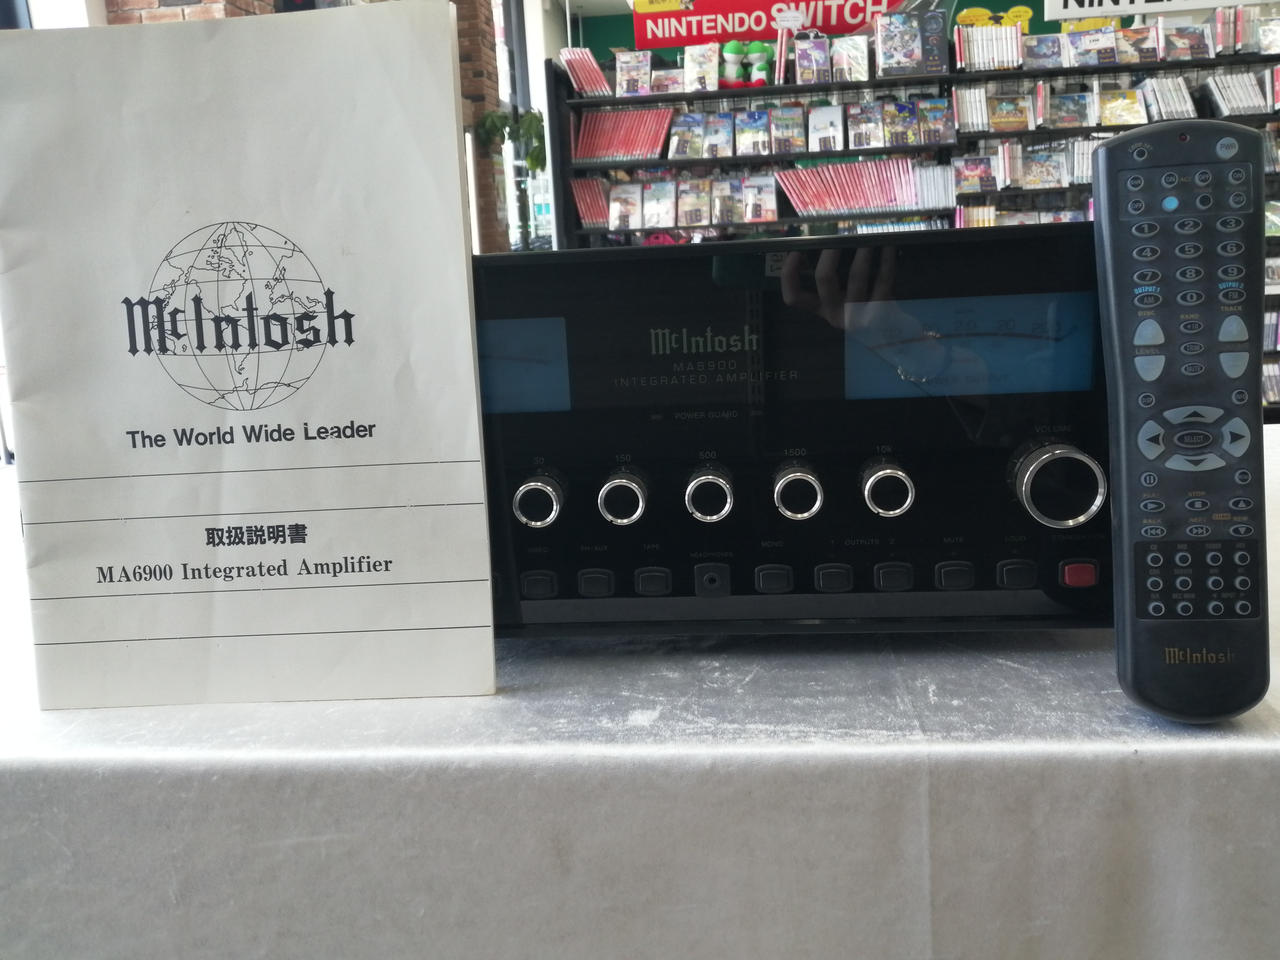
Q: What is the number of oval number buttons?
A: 10